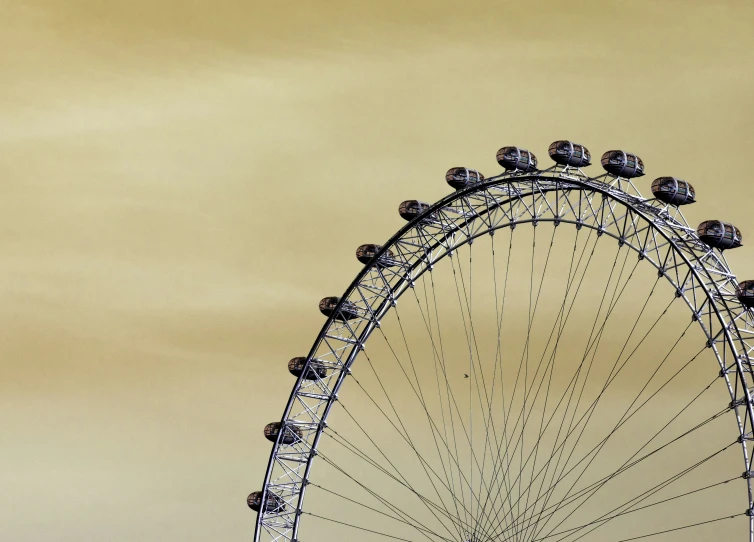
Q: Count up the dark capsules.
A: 13